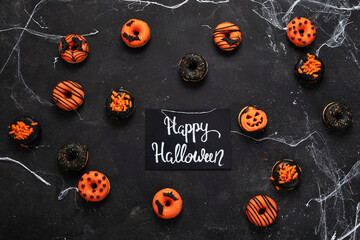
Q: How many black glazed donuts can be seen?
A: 7